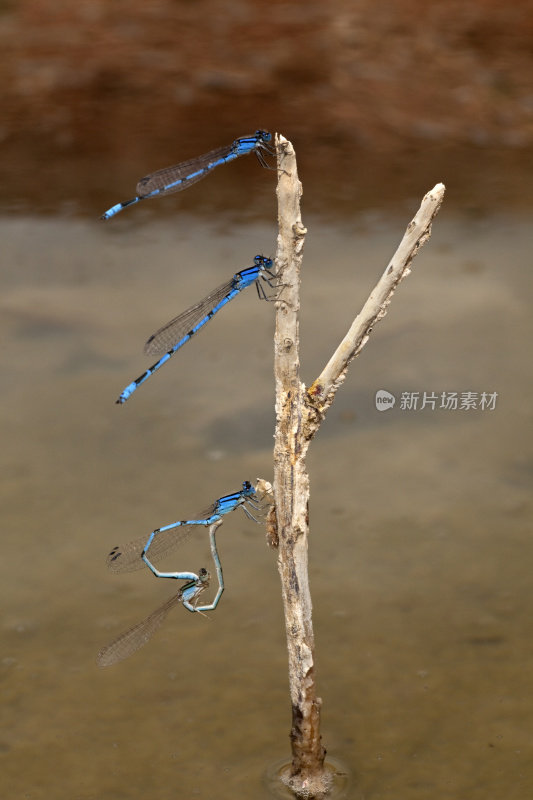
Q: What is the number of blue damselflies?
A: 4